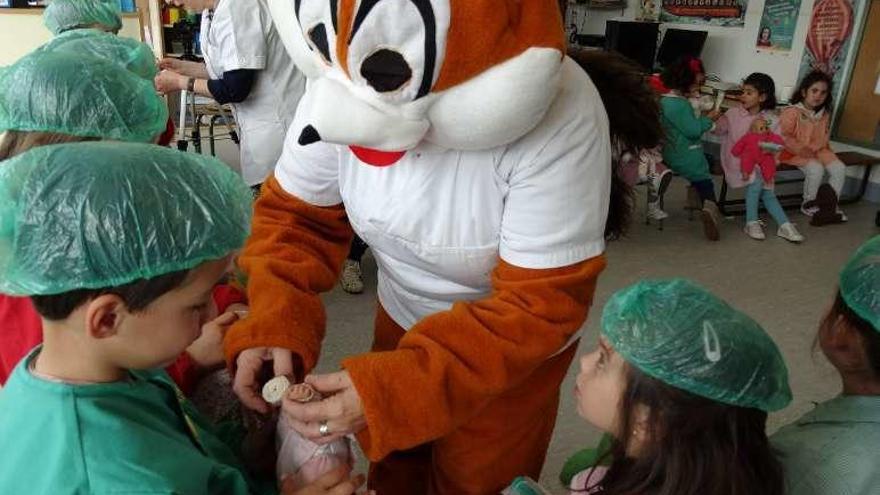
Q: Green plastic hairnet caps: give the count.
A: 6